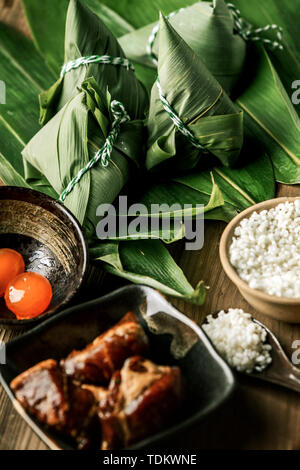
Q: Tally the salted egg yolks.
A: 2